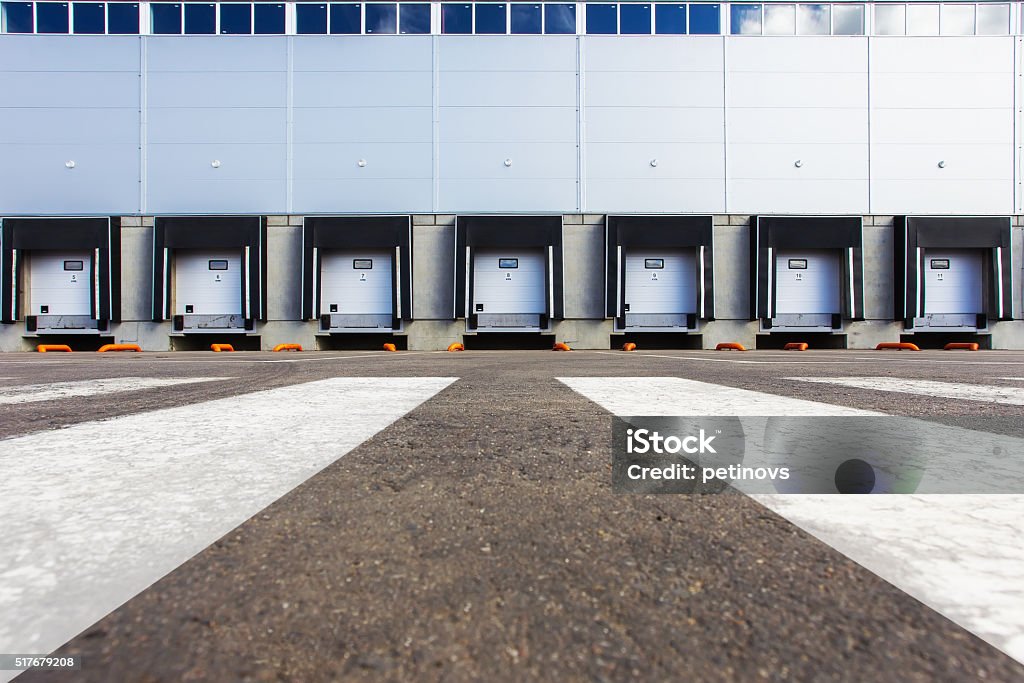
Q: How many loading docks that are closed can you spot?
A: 7